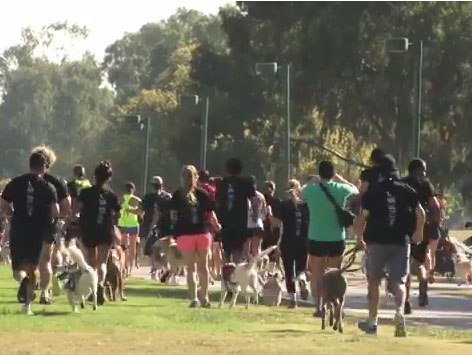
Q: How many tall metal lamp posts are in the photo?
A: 4